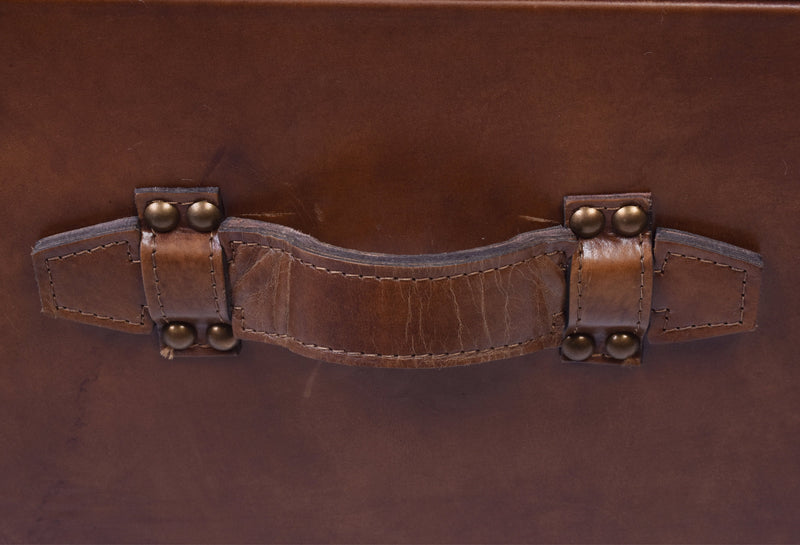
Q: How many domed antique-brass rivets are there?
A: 8